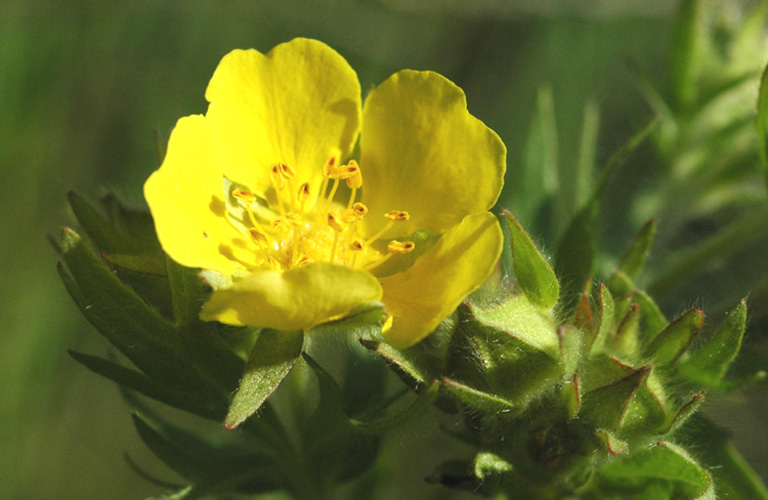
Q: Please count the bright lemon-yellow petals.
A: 5